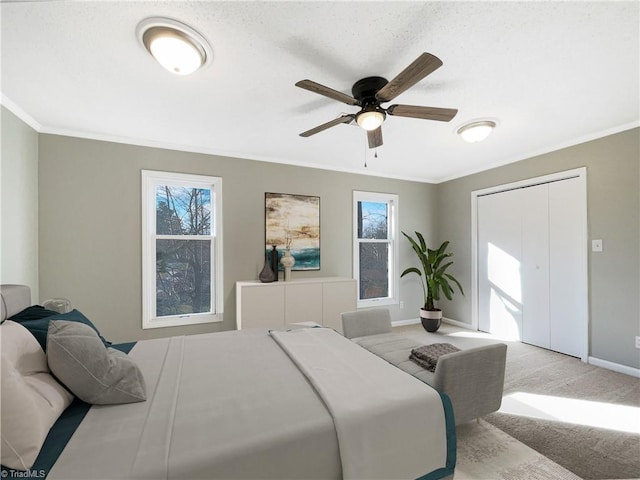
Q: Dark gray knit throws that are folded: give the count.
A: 1